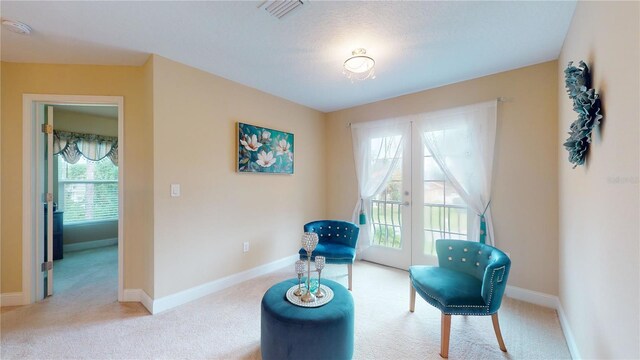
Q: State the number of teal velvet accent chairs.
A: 2